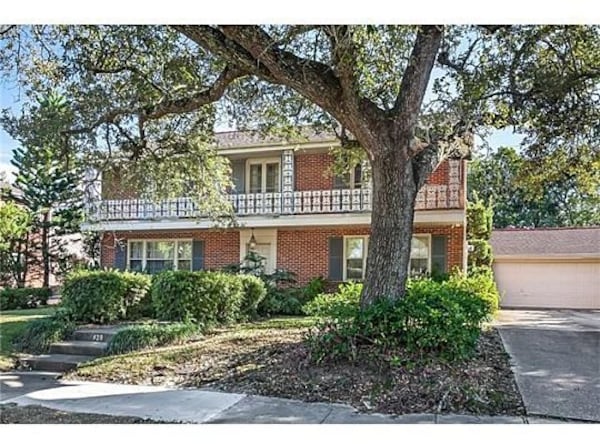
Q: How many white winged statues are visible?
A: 0